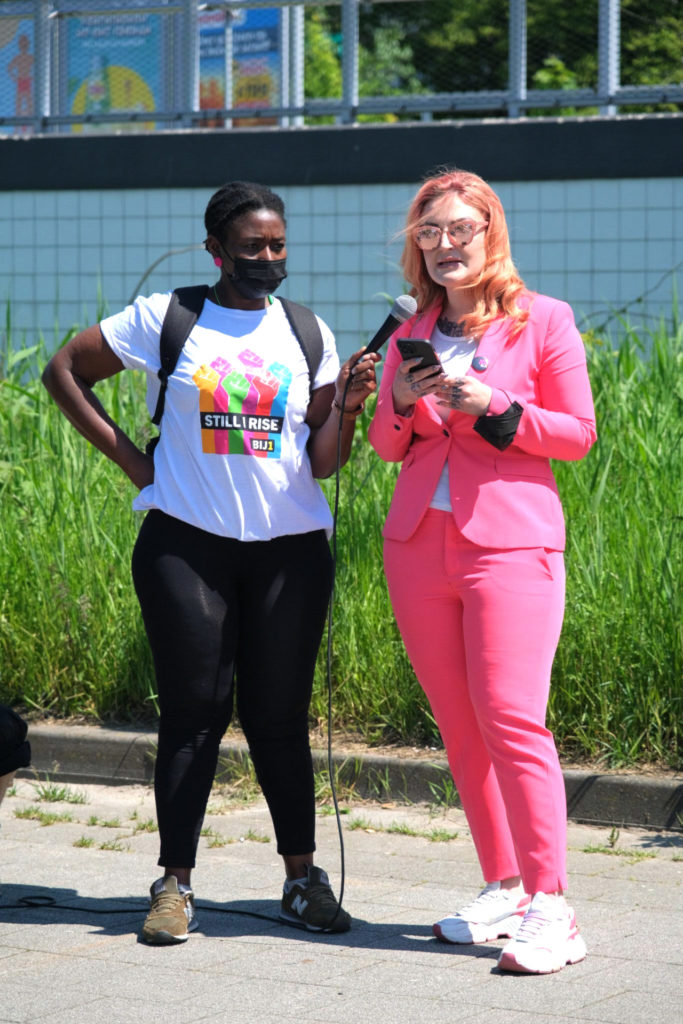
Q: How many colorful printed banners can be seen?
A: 3